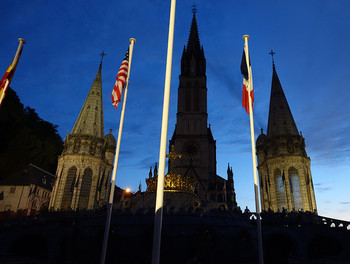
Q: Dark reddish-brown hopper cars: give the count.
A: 0